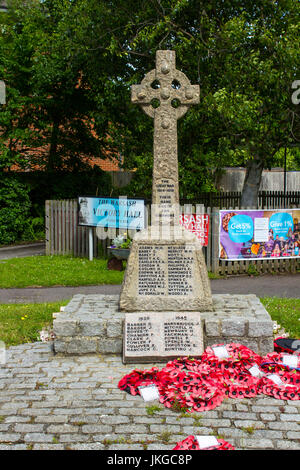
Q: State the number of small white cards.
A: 6